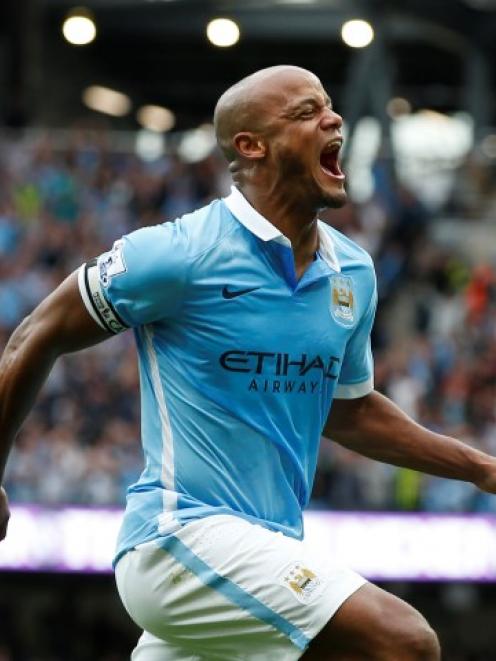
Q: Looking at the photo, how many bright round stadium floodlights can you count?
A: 3